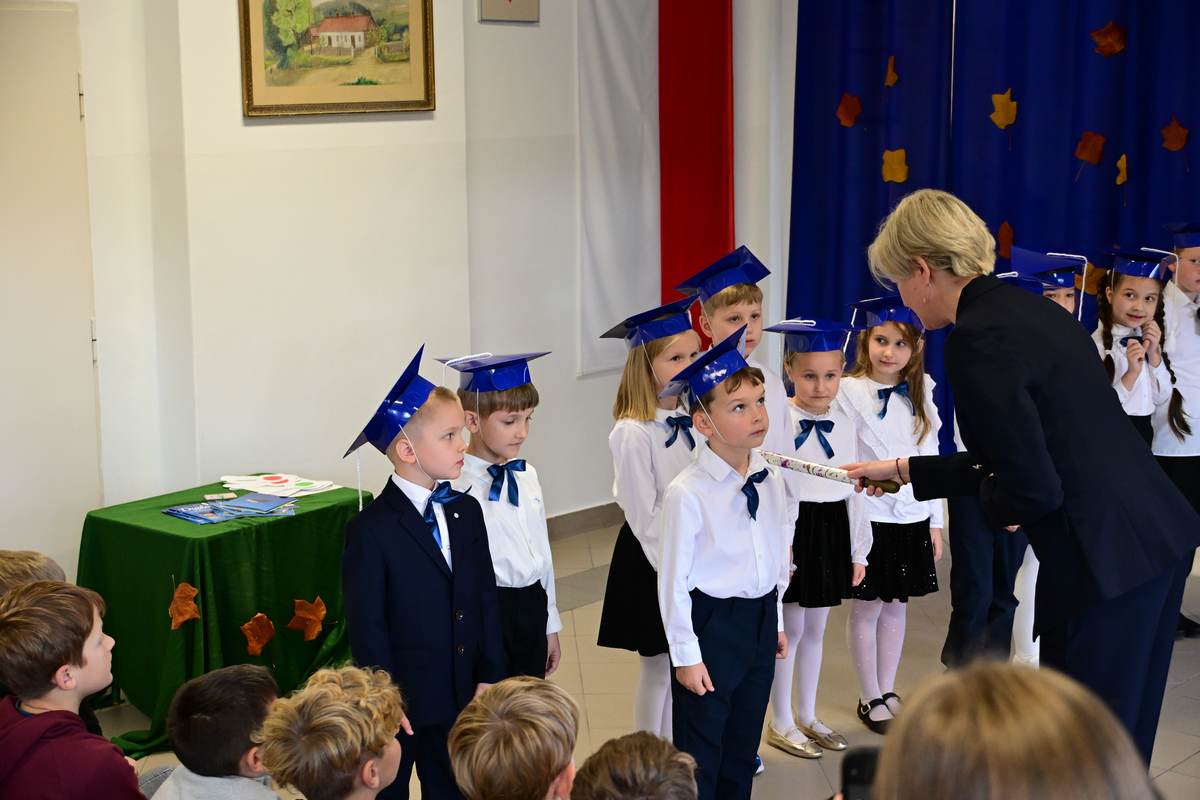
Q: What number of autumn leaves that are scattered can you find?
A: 13